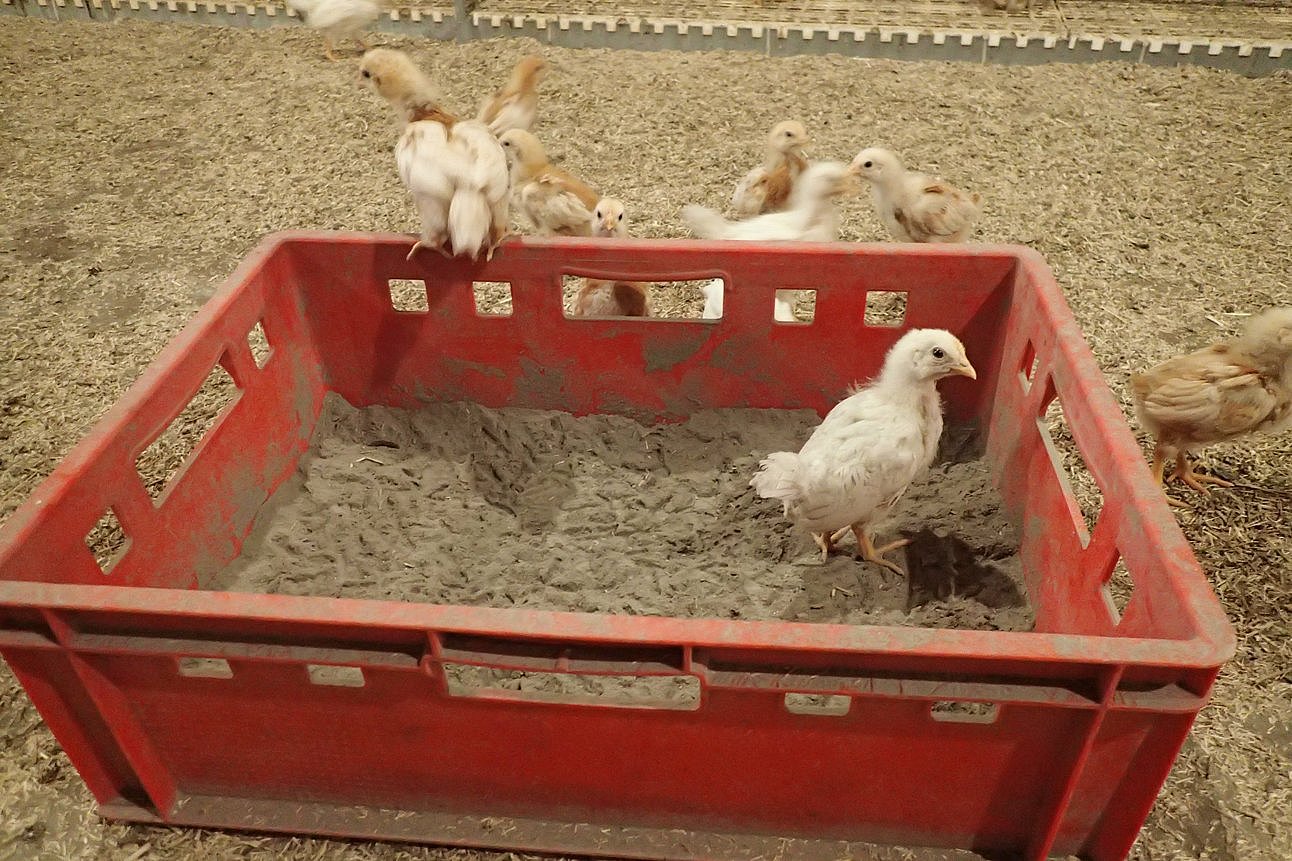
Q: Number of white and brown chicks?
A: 10